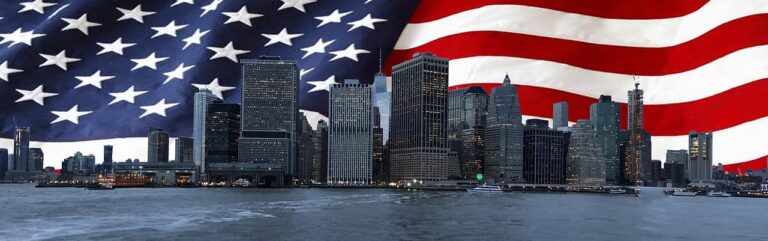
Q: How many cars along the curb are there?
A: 0